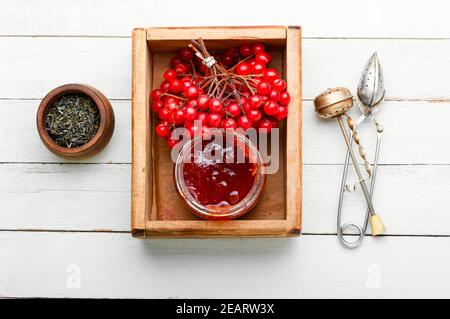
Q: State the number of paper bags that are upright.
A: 0